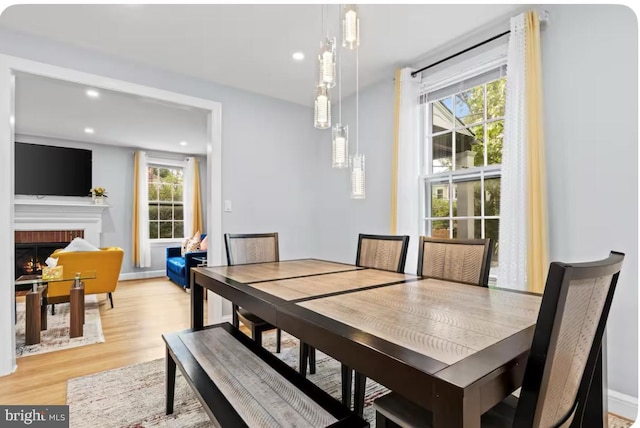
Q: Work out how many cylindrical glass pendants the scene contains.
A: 5